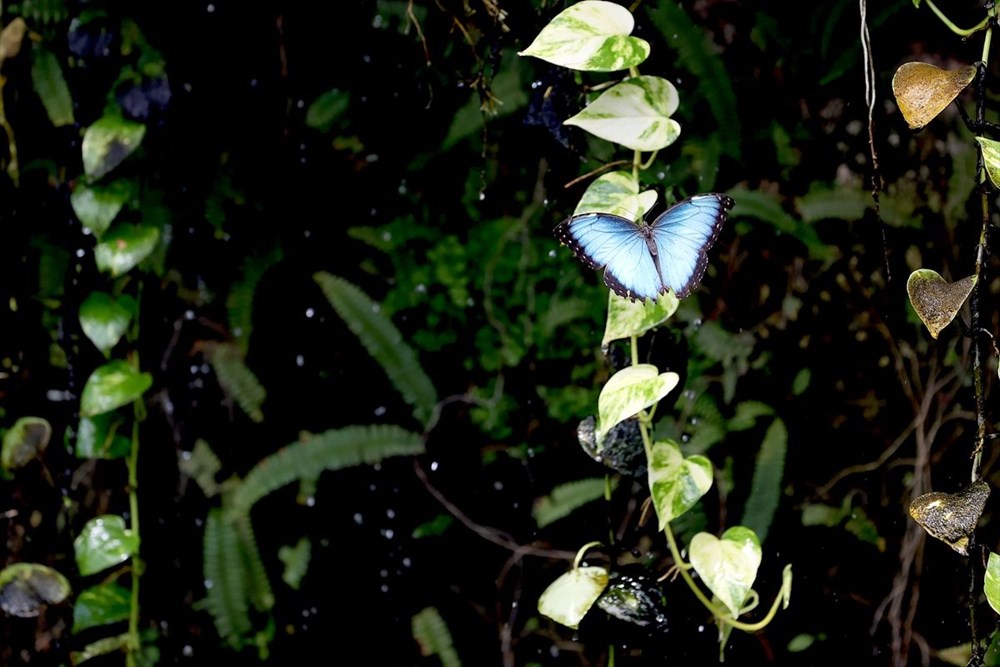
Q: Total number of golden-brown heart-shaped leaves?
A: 3